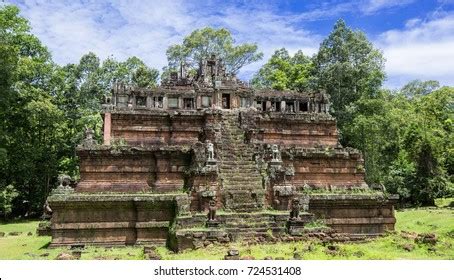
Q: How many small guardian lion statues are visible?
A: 4